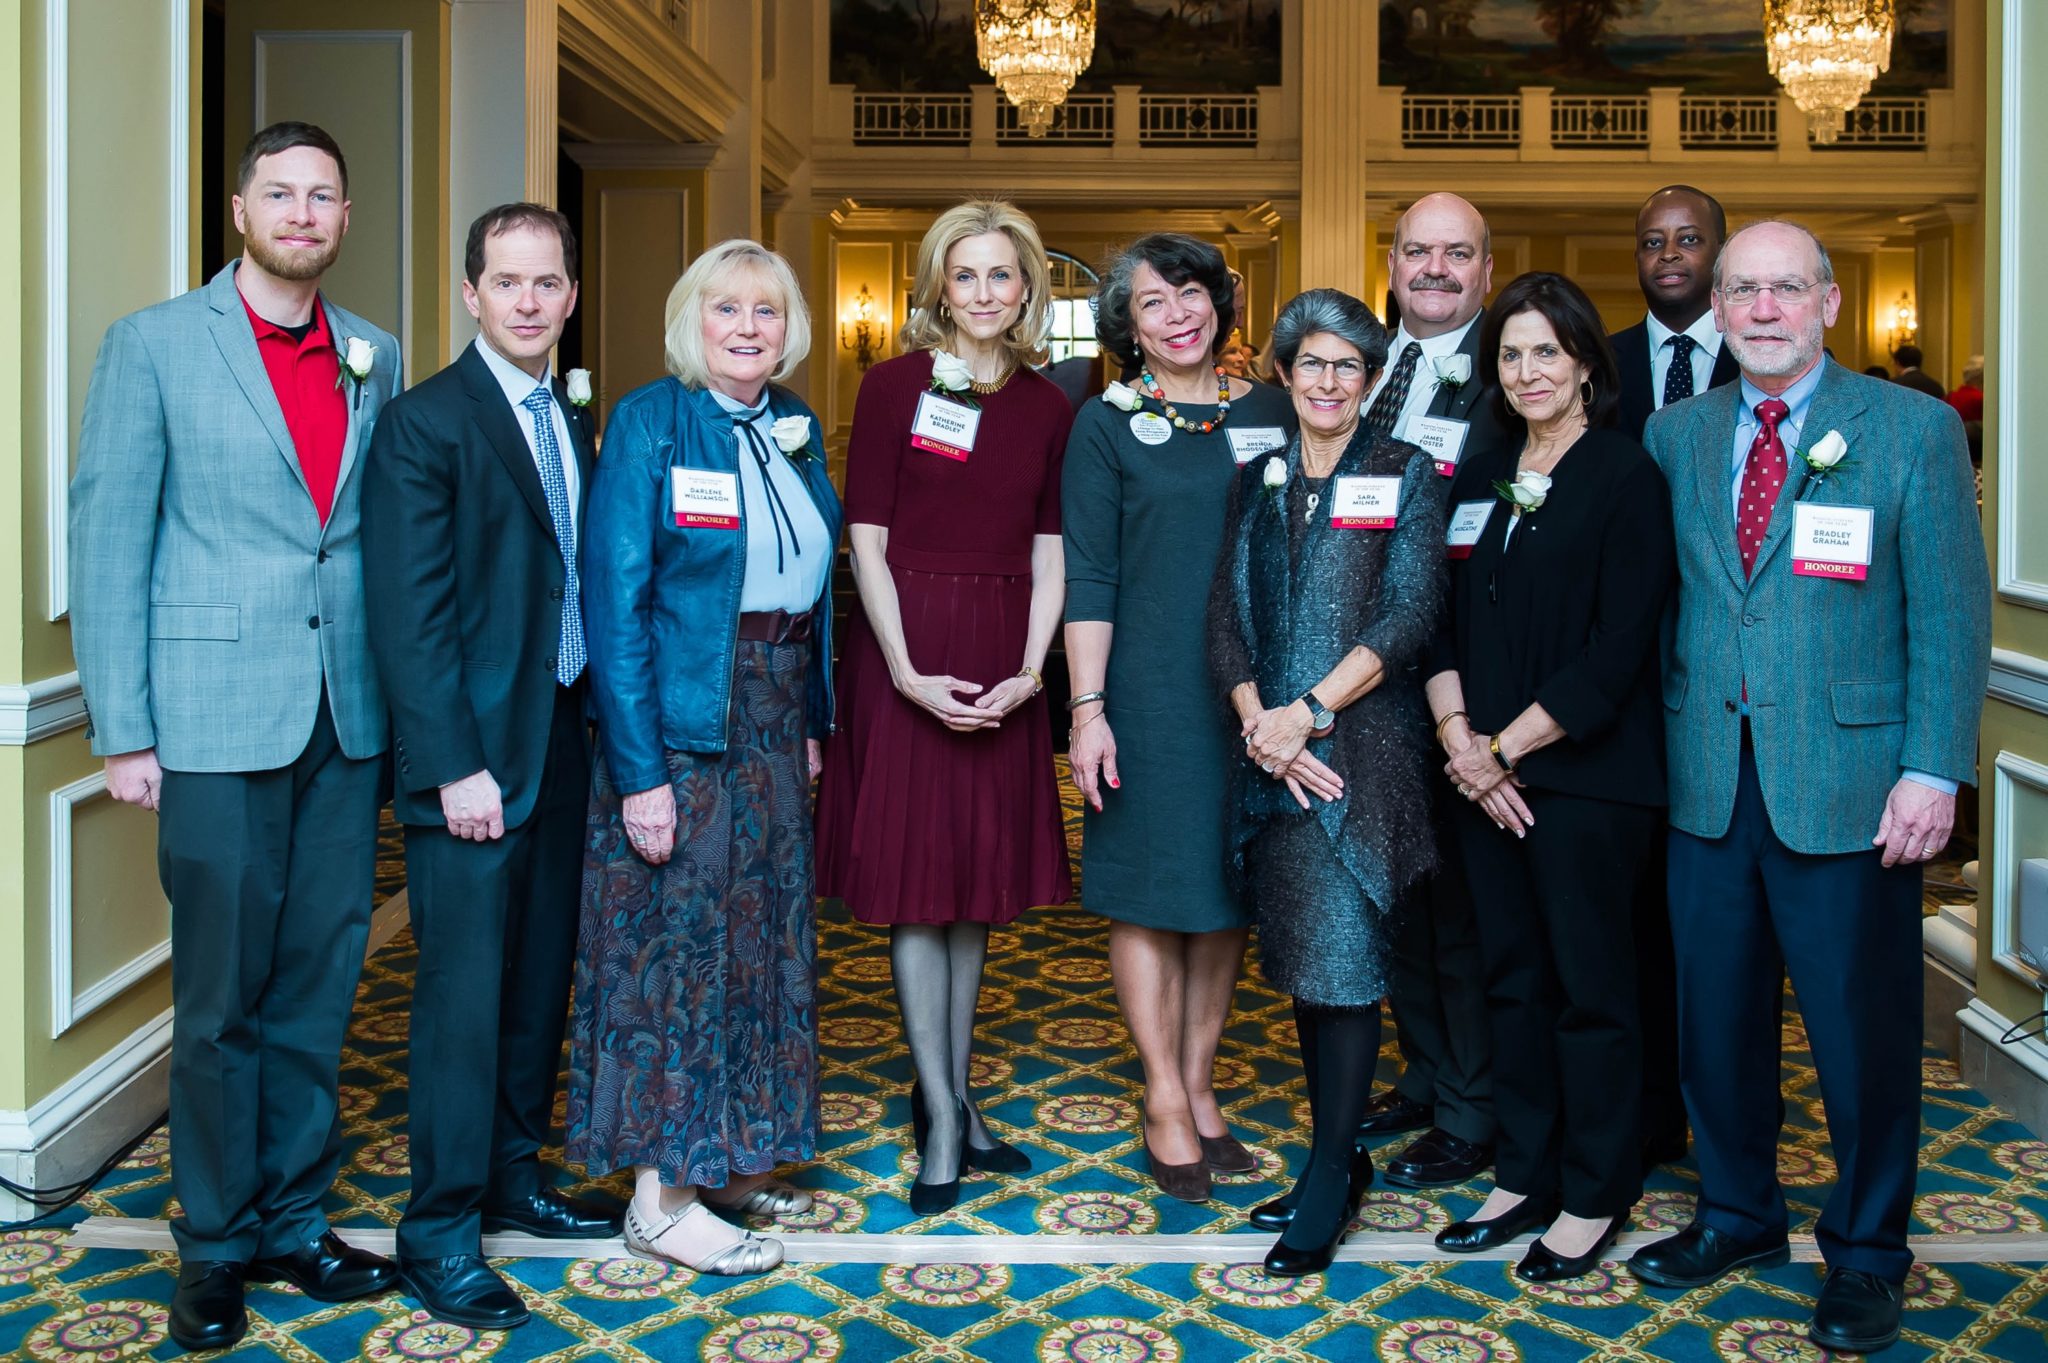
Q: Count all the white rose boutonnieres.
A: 9